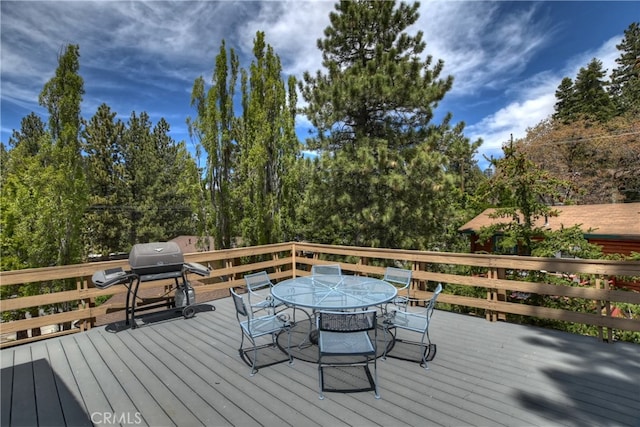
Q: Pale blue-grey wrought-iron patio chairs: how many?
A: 6